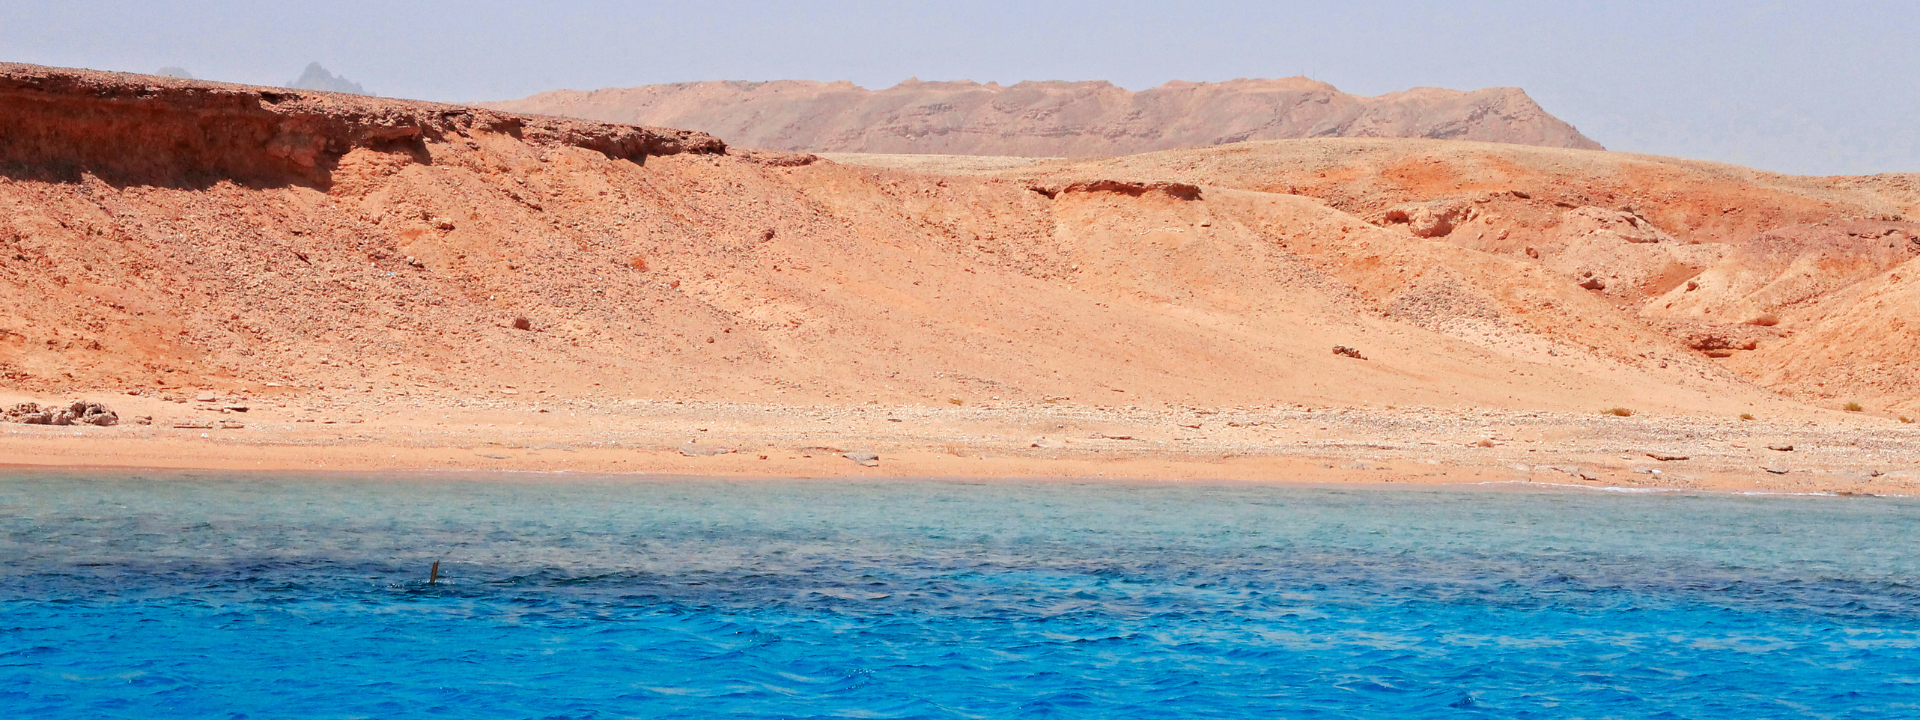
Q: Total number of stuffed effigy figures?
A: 0